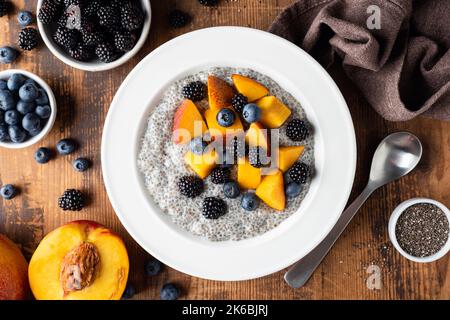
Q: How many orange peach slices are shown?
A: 10